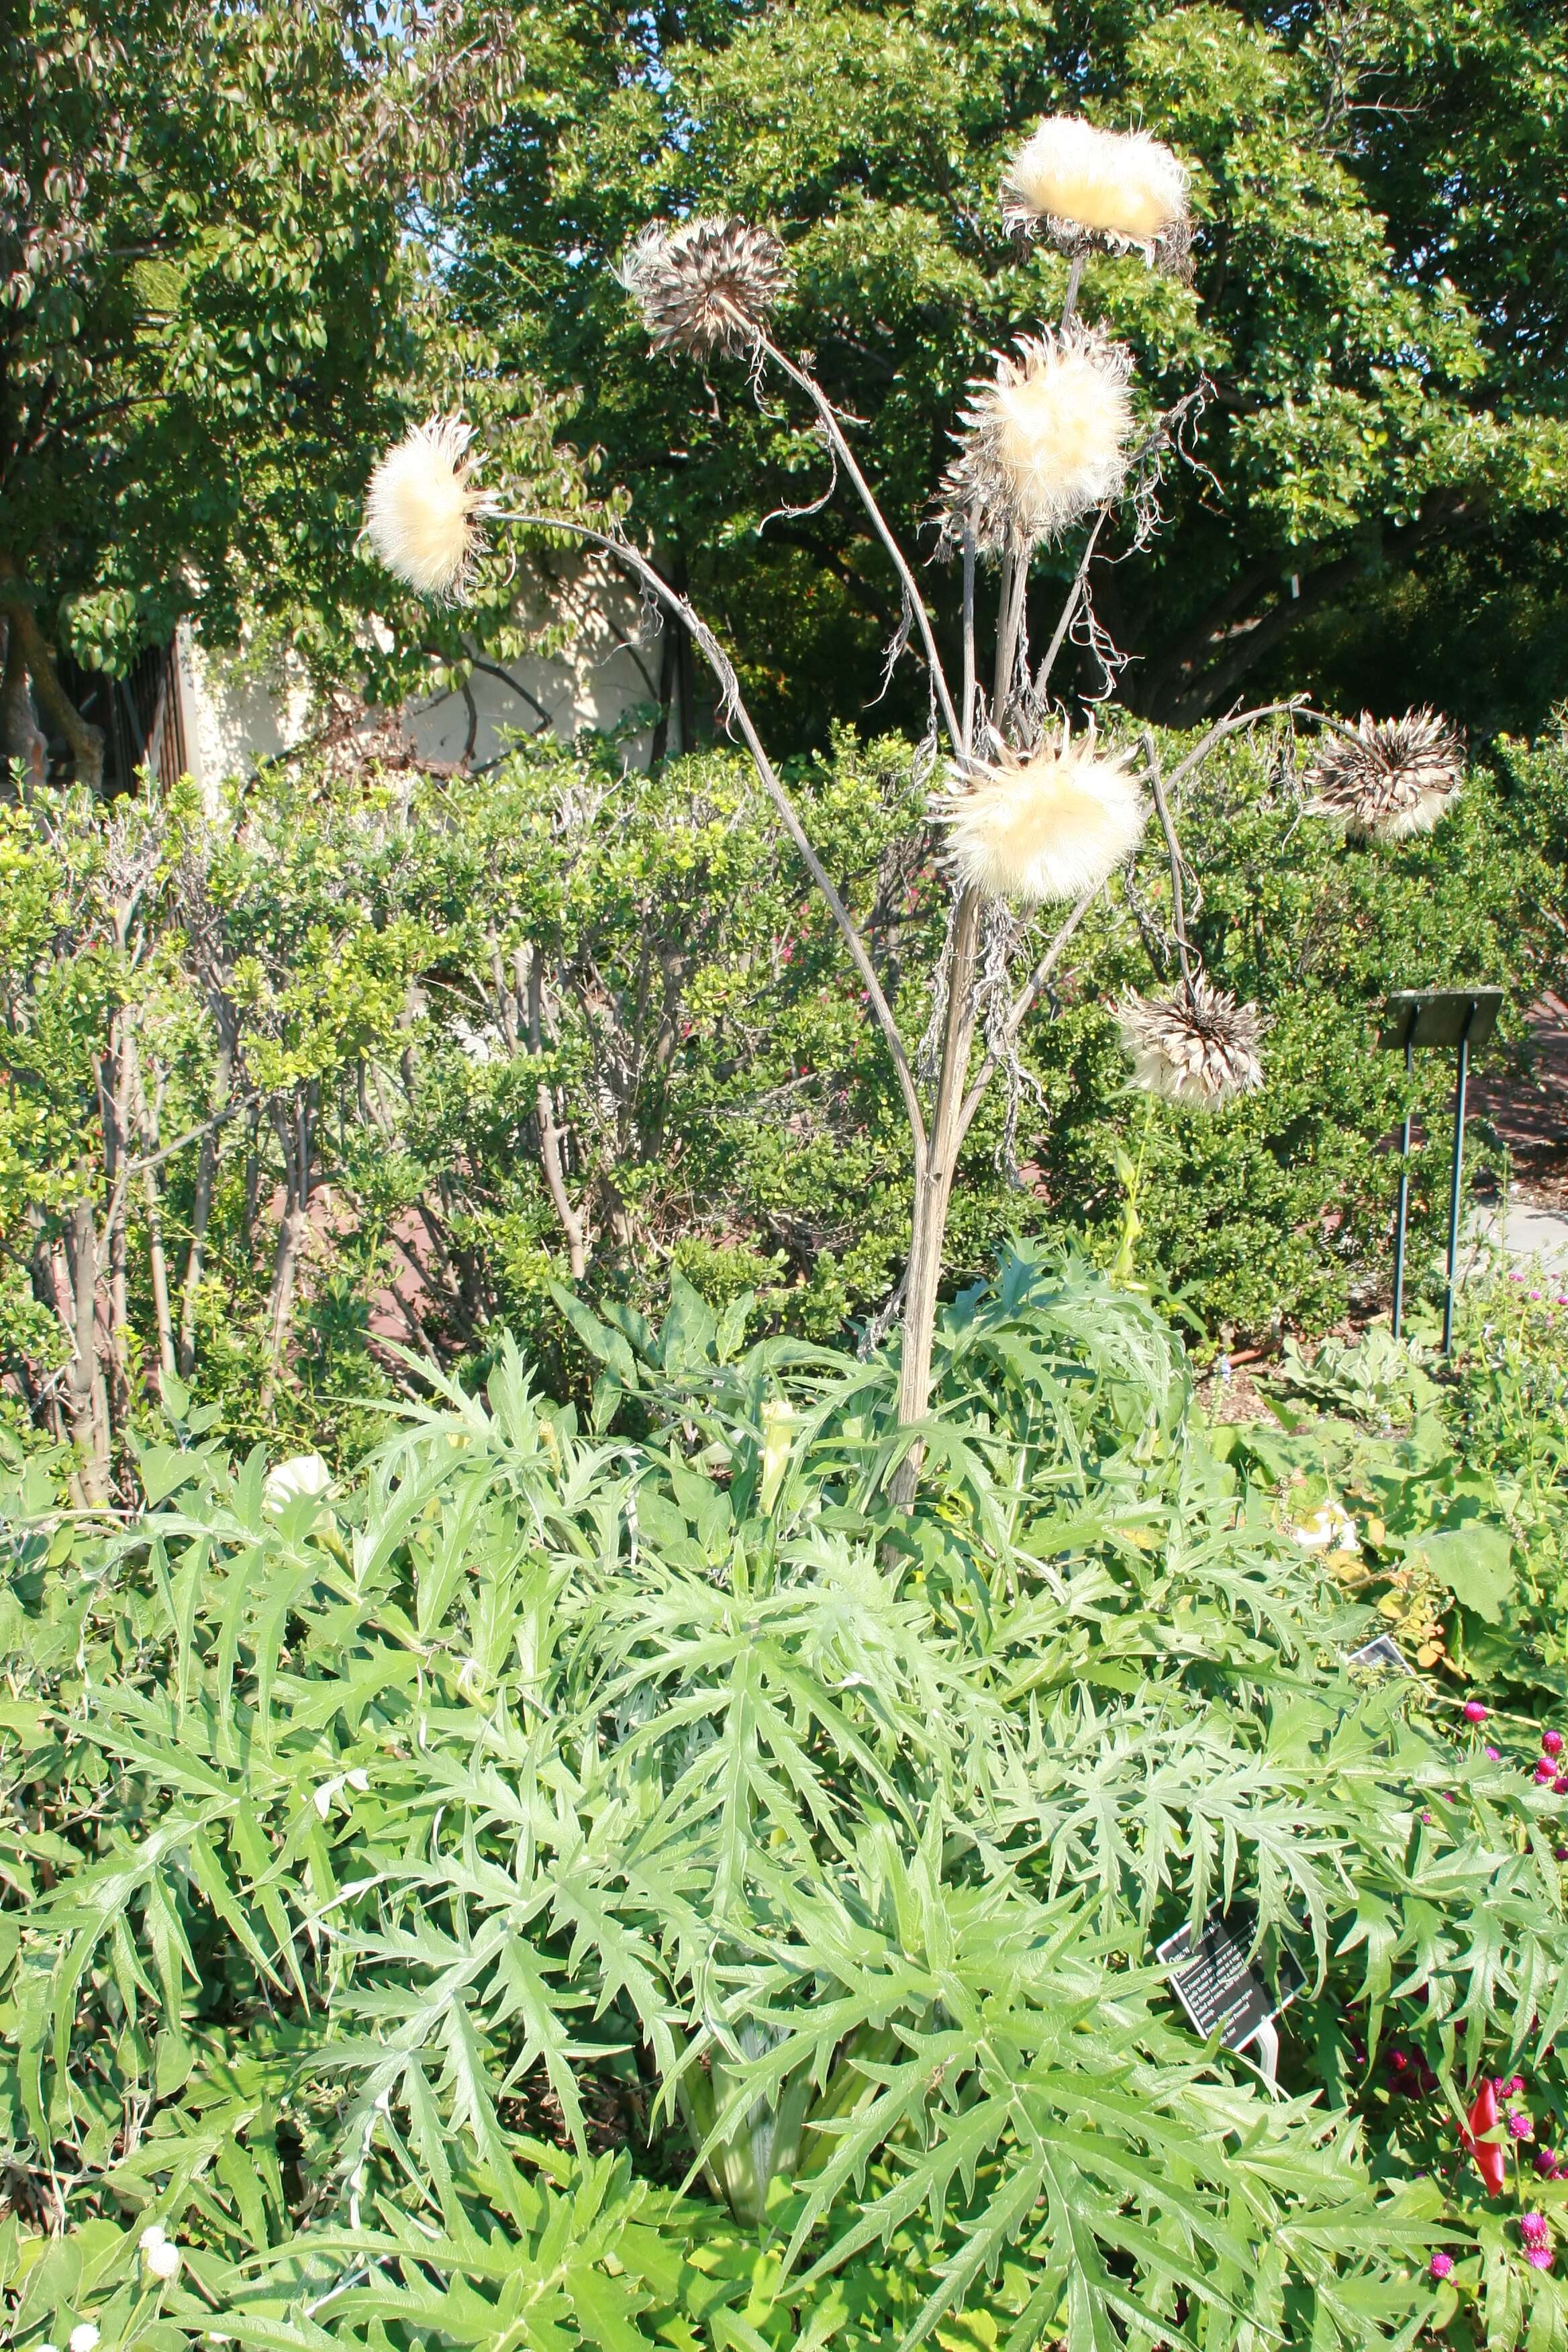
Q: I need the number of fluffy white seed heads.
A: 4